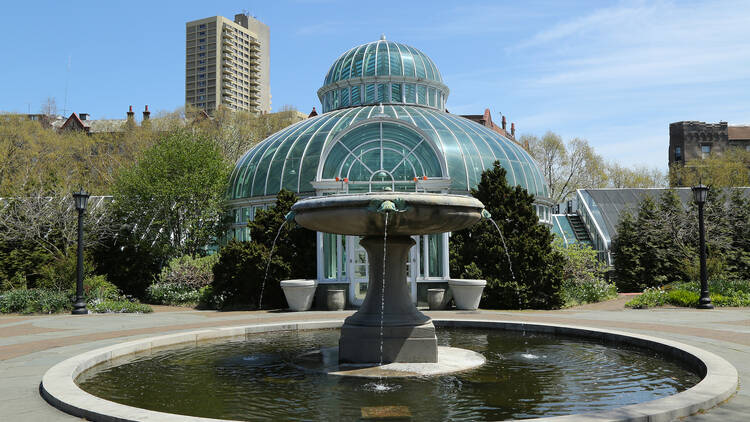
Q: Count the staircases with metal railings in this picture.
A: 1